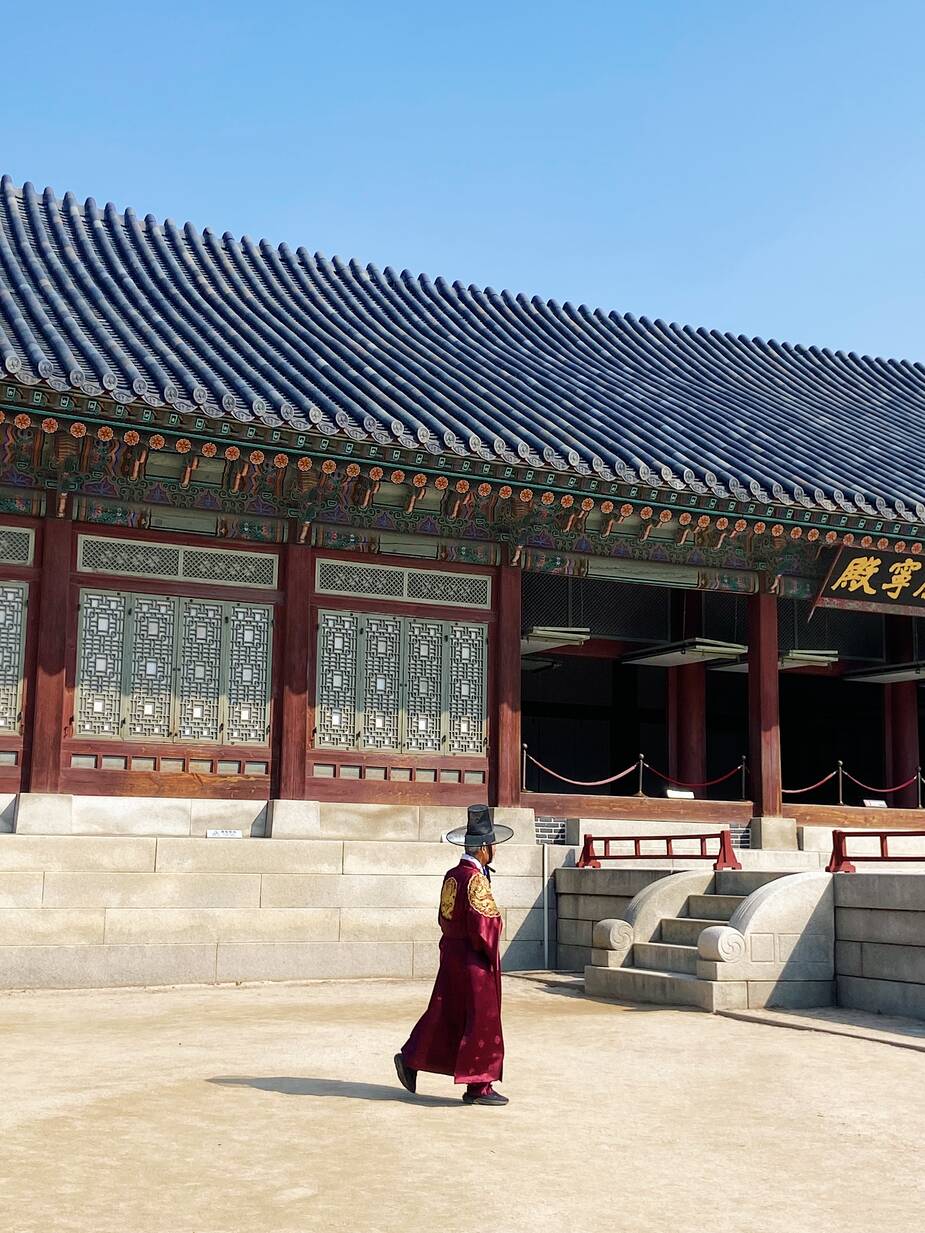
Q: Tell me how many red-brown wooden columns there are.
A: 6